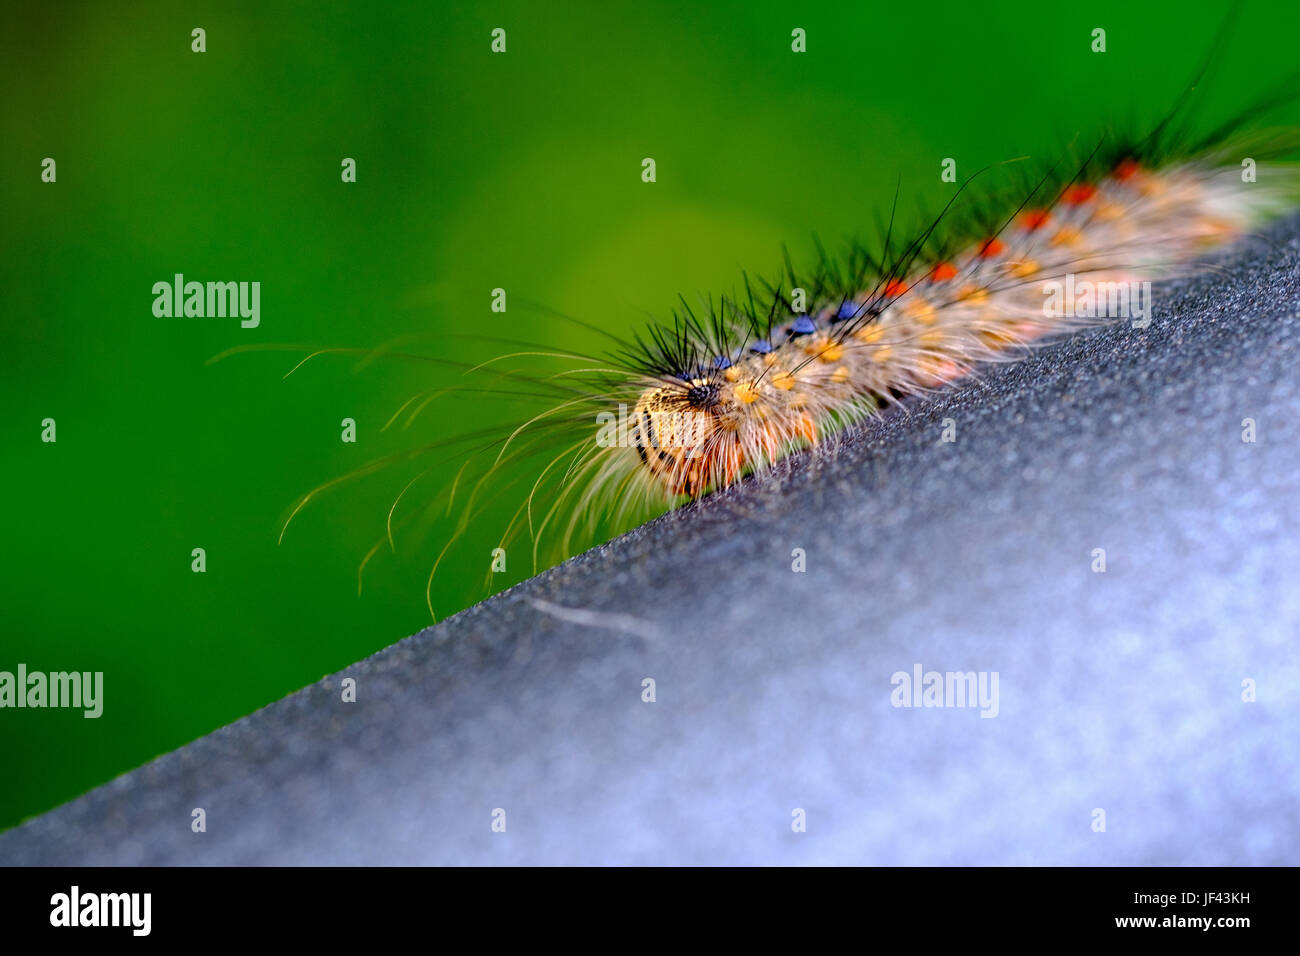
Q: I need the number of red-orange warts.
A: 6